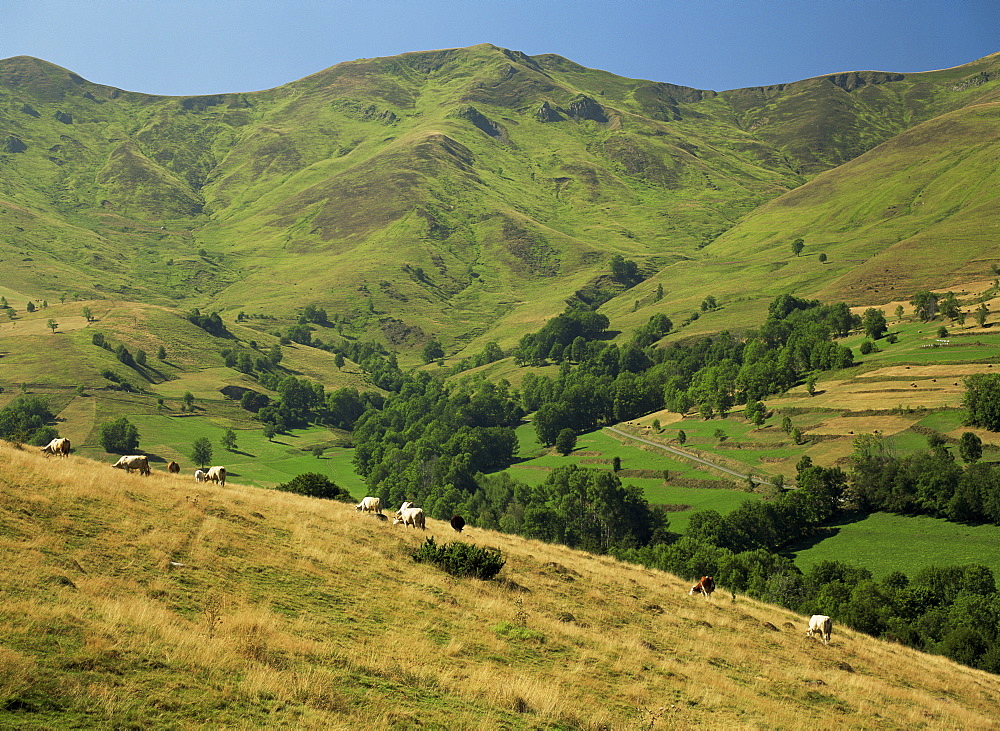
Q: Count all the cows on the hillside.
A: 11